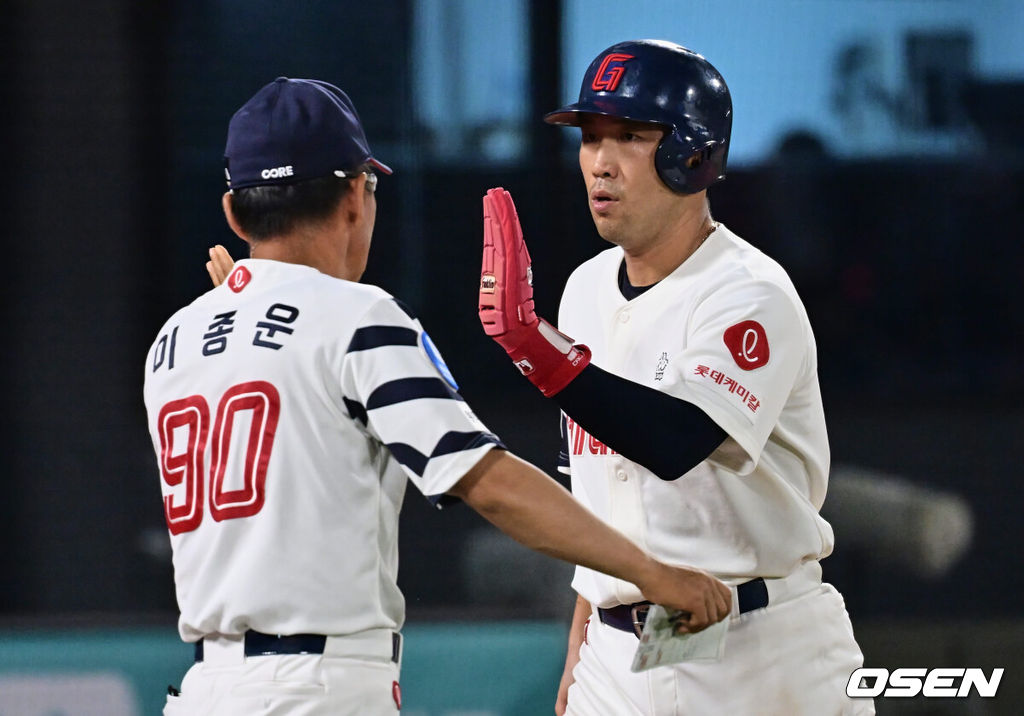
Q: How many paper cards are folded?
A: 1